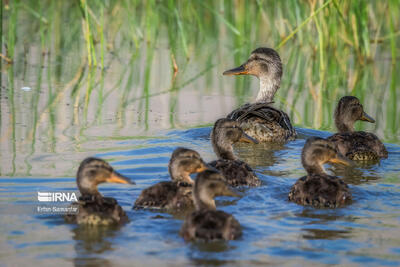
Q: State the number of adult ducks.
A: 1